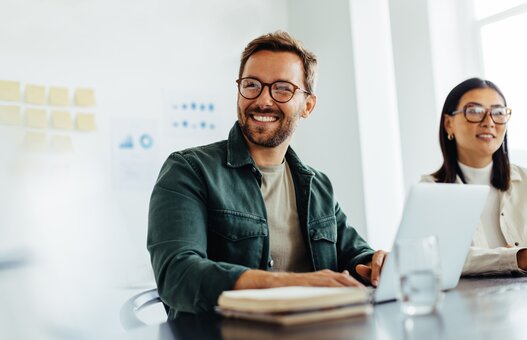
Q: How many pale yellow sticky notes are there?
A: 10